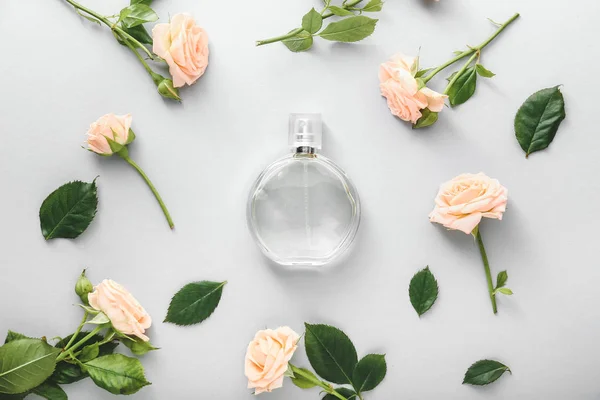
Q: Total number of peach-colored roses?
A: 6